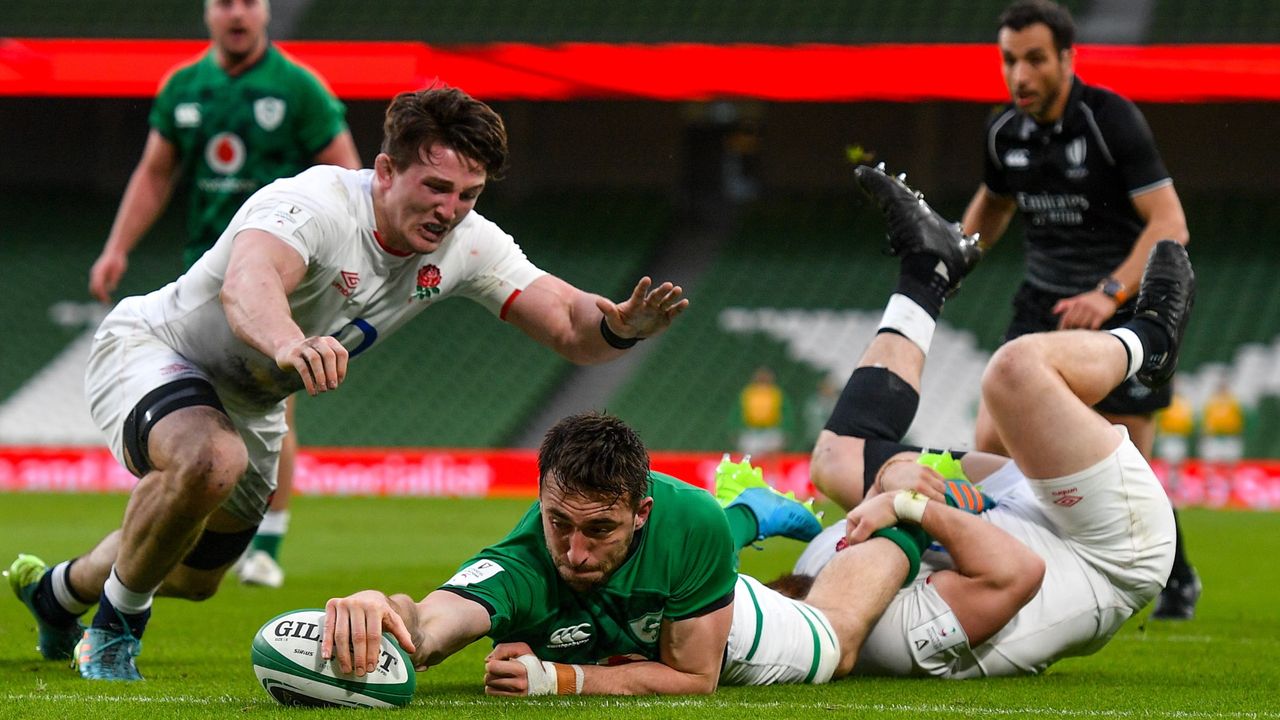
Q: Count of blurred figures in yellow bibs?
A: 3